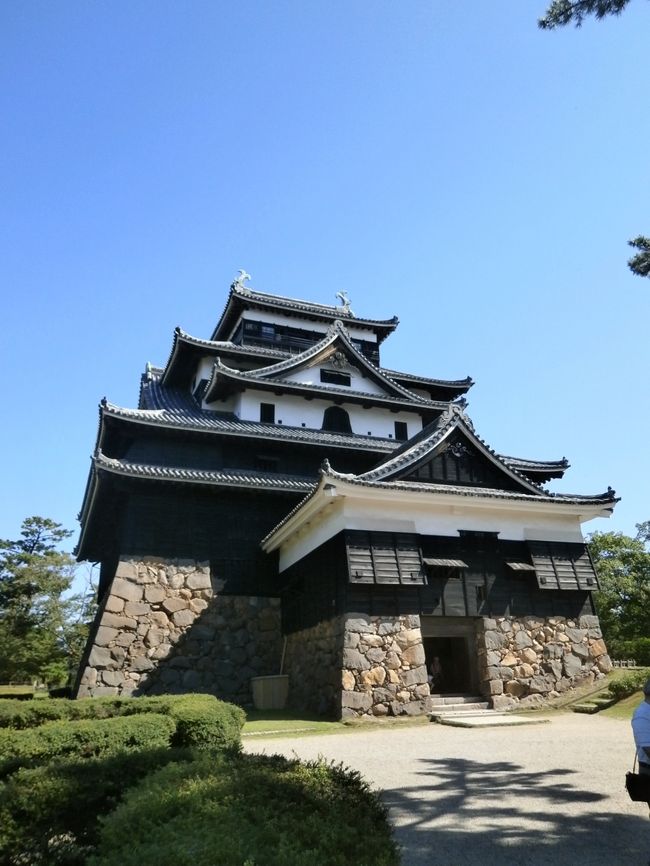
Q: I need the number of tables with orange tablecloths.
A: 0